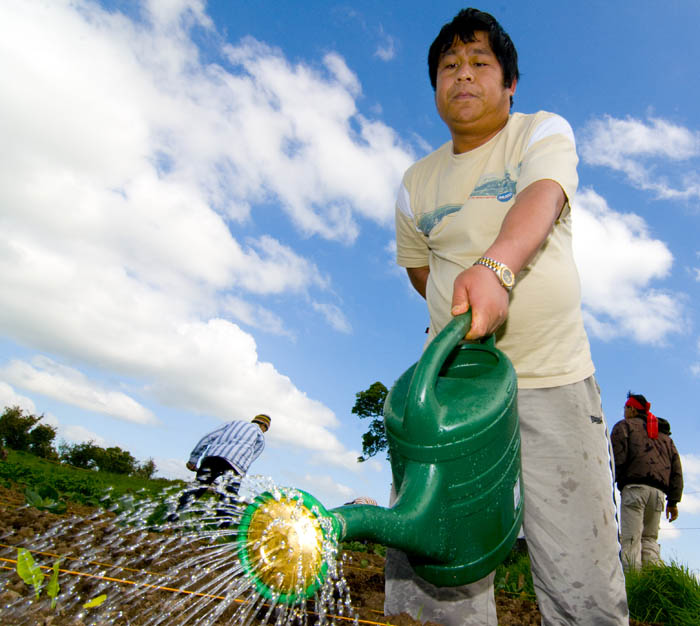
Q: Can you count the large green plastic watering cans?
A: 1